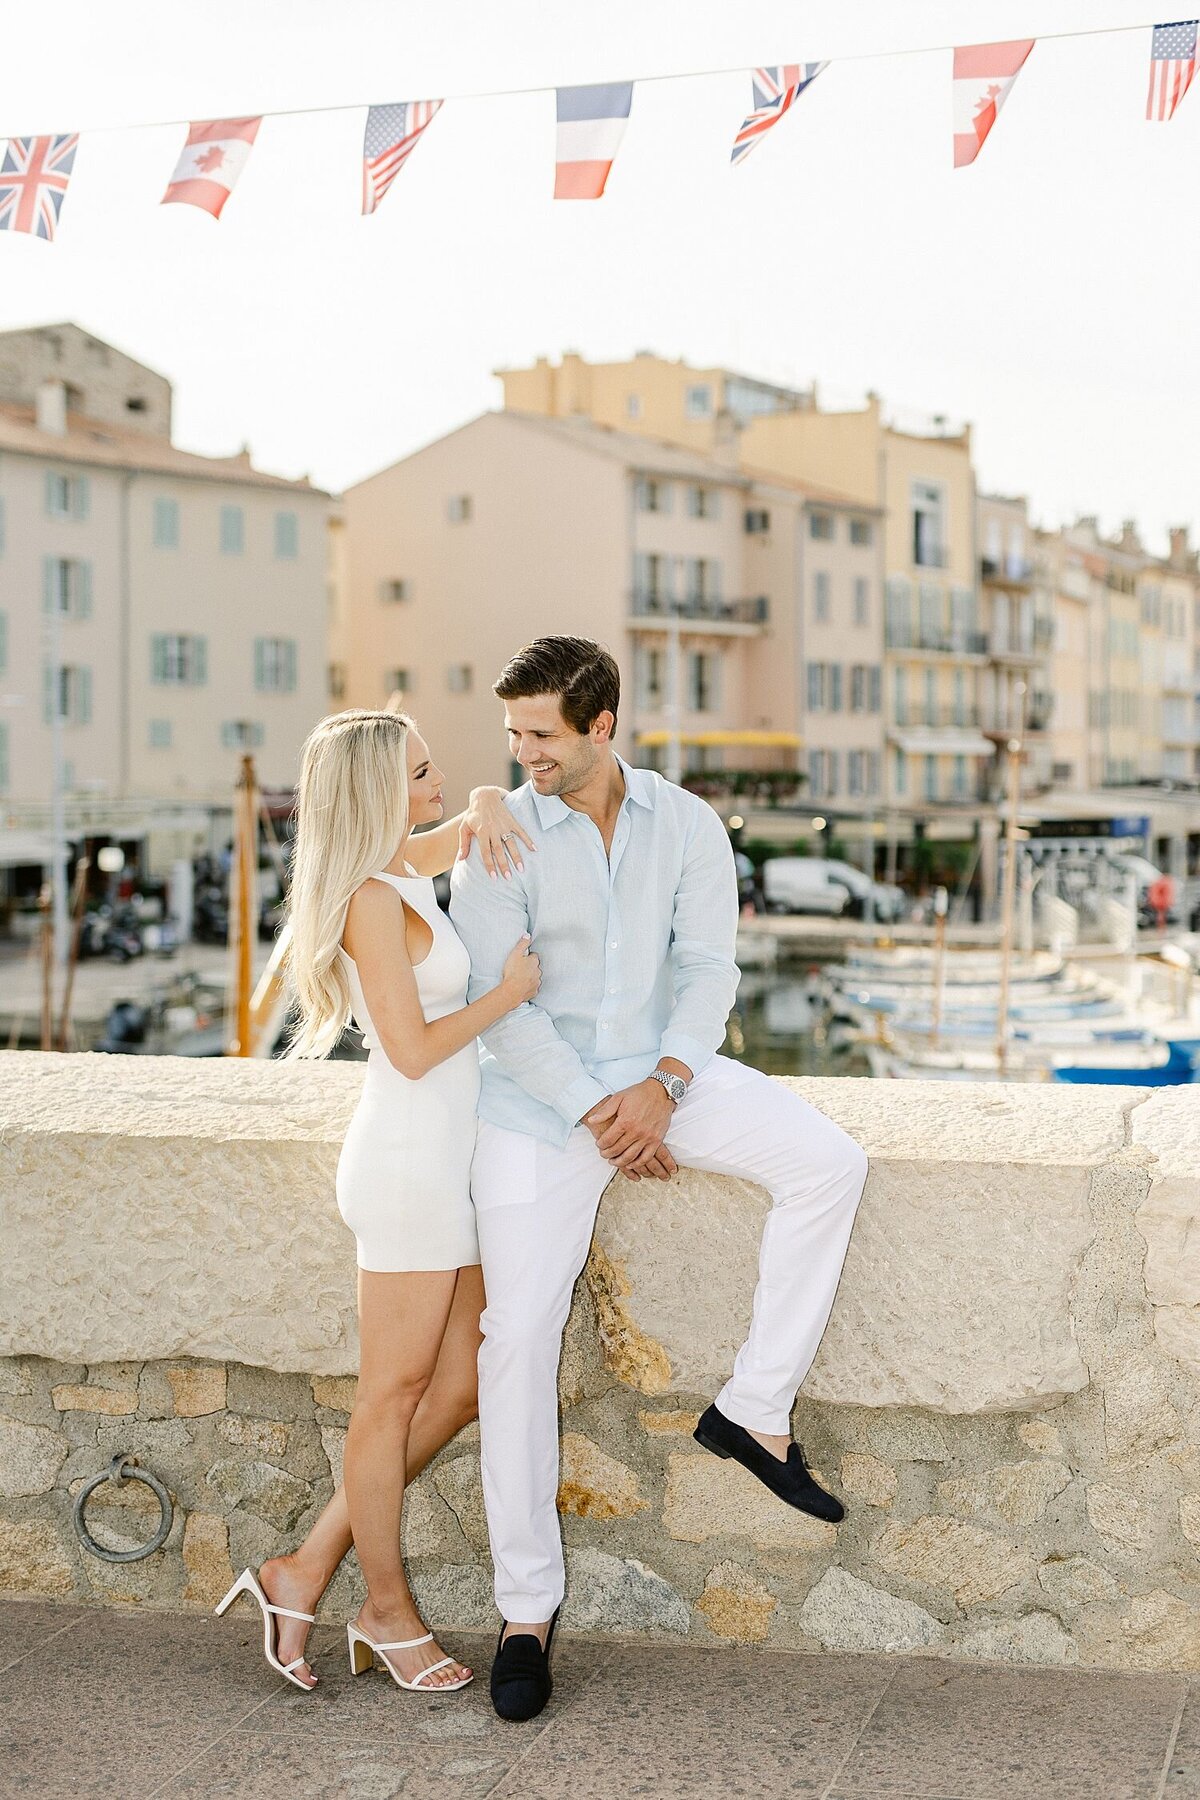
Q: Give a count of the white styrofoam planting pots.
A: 0